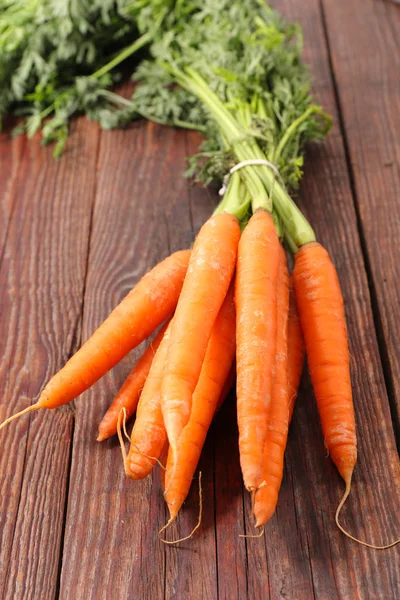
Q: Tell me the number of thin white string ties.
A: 1